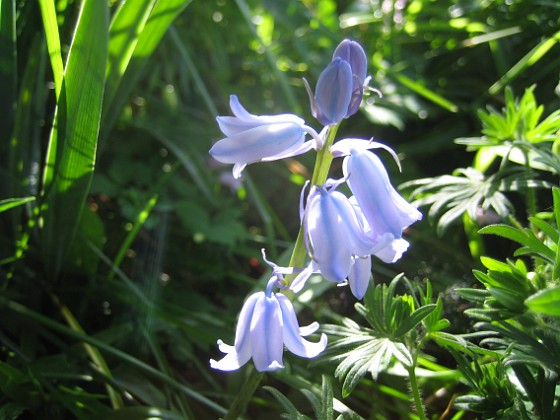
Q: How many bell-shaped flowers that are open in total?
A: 4